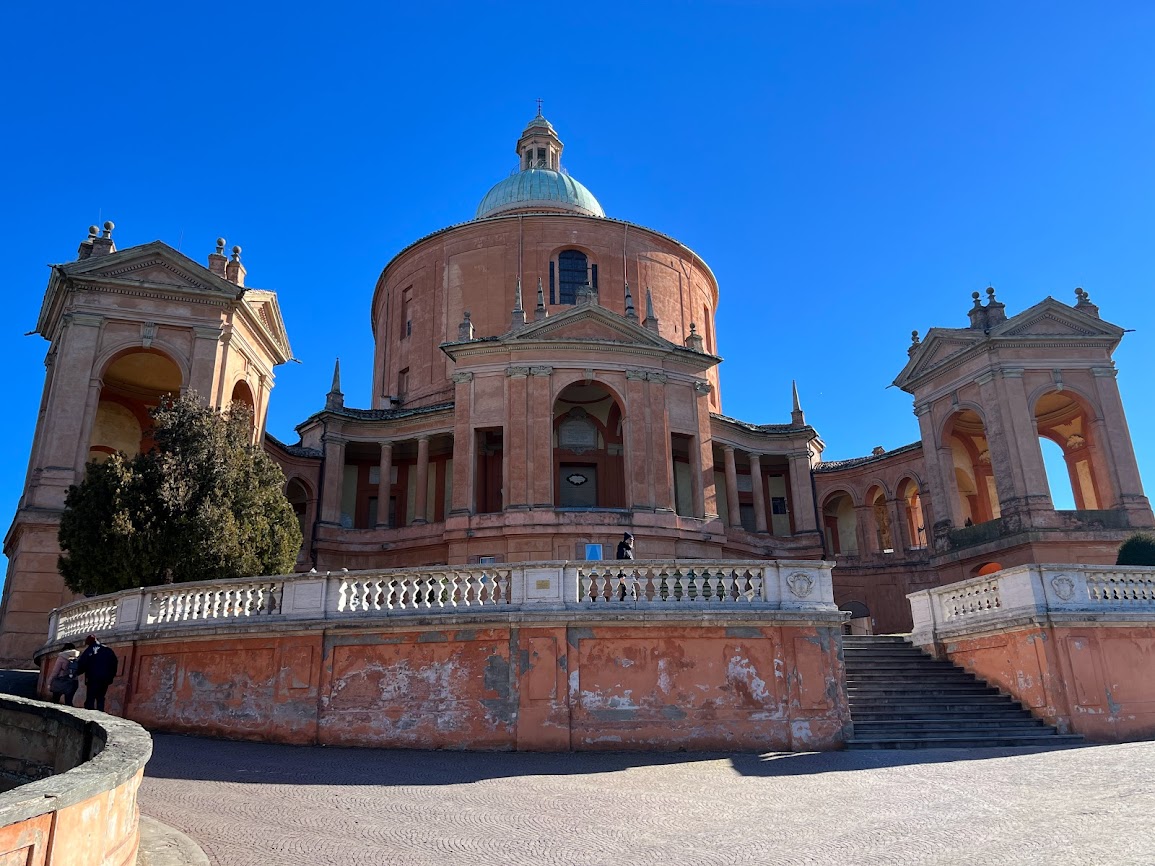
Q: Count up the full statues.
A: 0